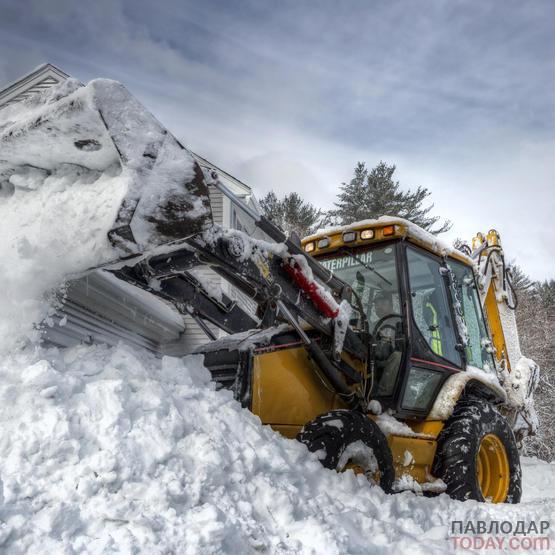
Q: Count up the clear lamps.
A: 4